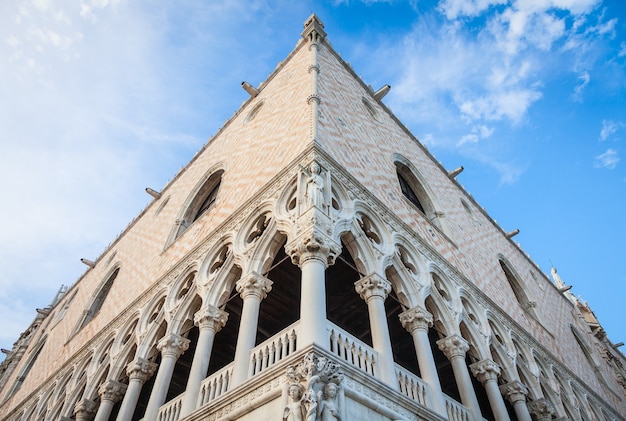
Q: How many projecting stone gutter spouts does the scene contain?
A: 10